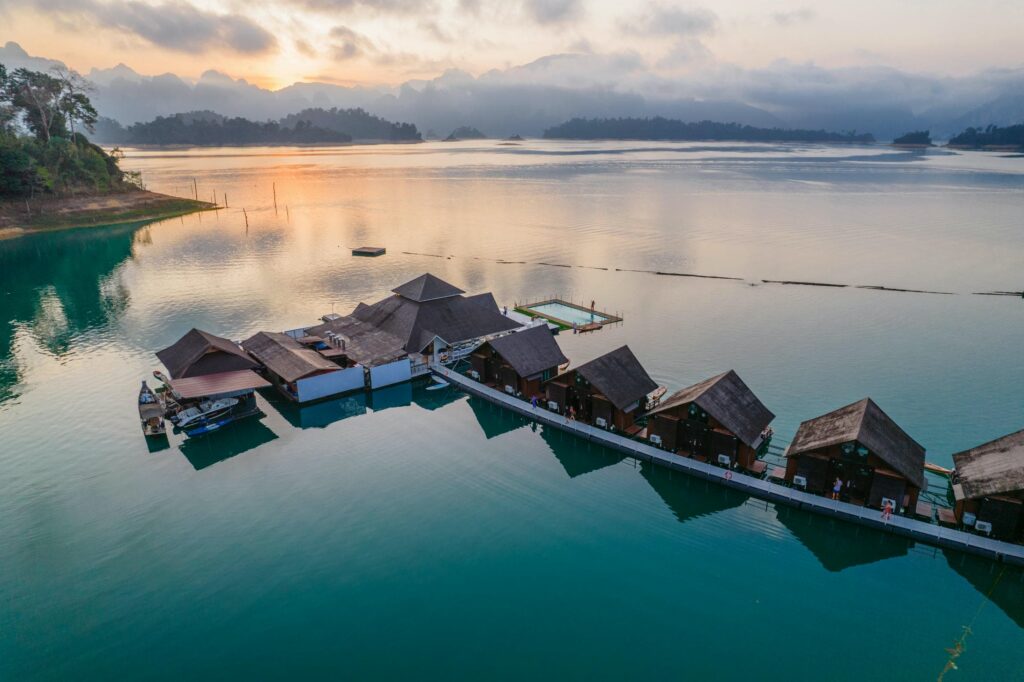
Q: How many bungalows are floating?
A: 5